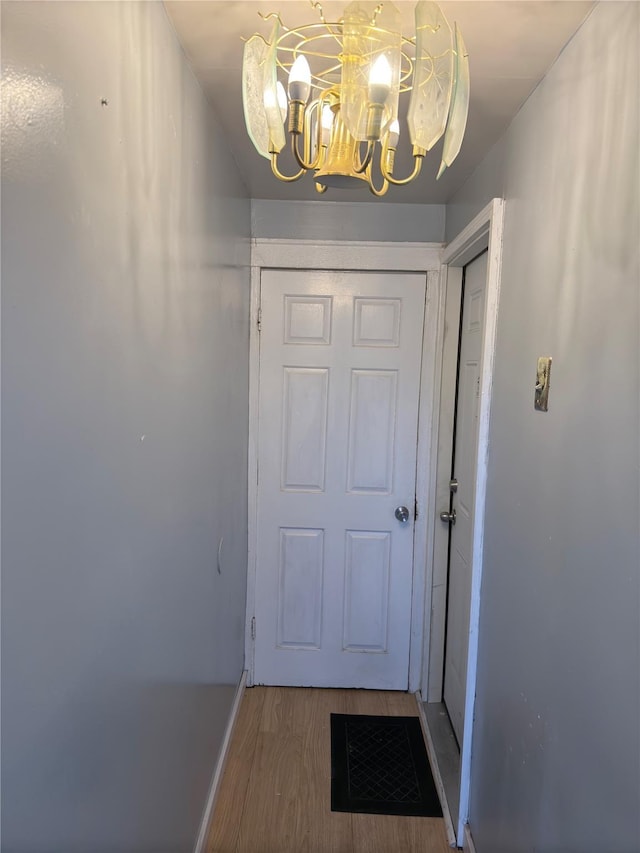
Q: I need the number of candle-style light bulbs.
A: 5